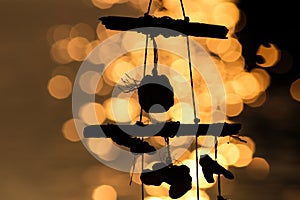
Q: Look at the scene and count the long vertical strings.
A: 2